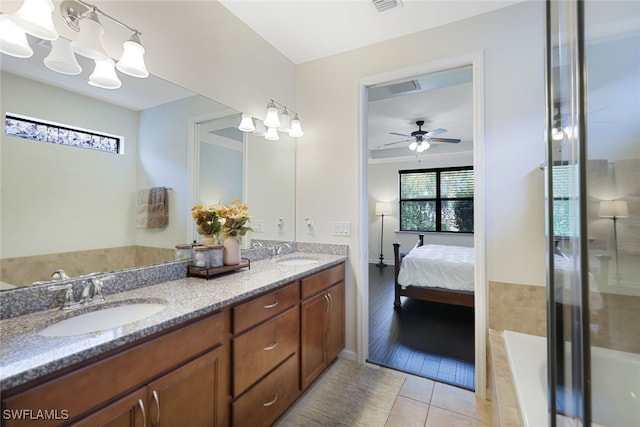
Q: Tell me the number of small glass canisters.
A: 2